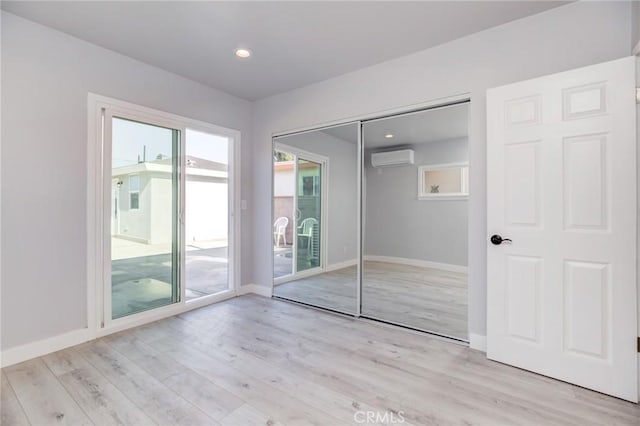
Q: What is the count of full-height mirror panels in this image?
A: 2